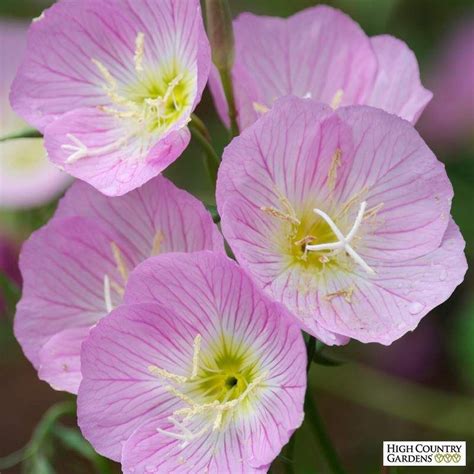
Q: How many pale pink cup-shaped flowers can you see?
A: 5